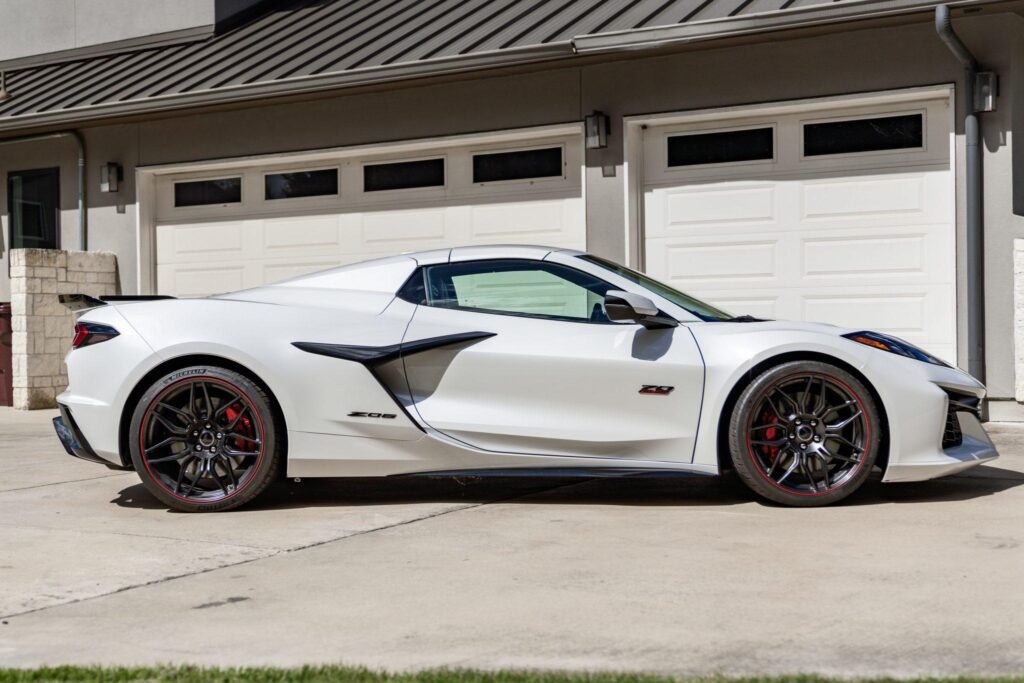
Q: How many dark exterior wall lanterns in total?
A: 3